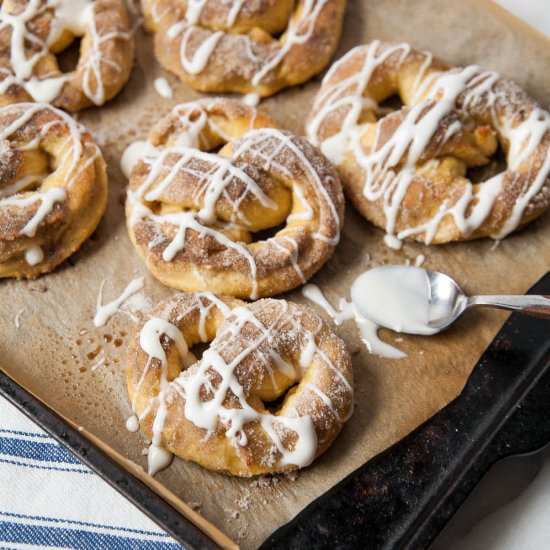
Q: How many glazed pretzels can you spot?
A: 6